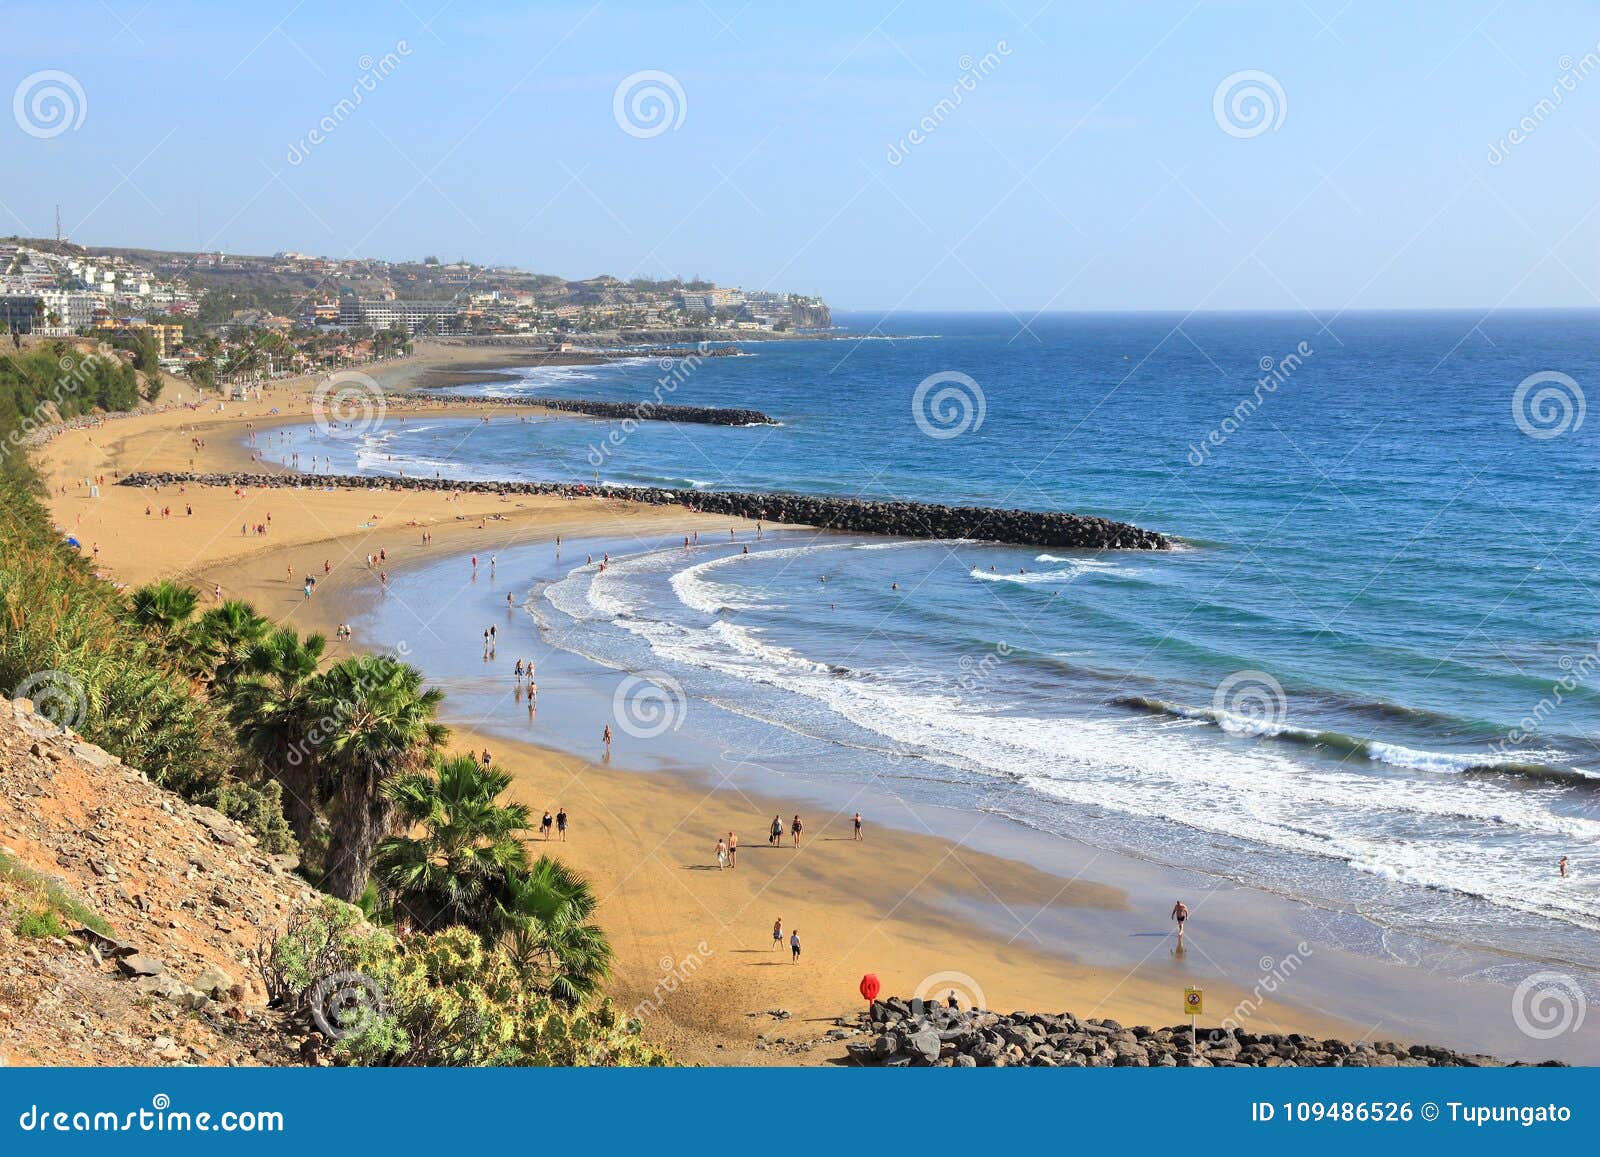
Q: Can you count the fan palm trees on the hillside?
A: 6